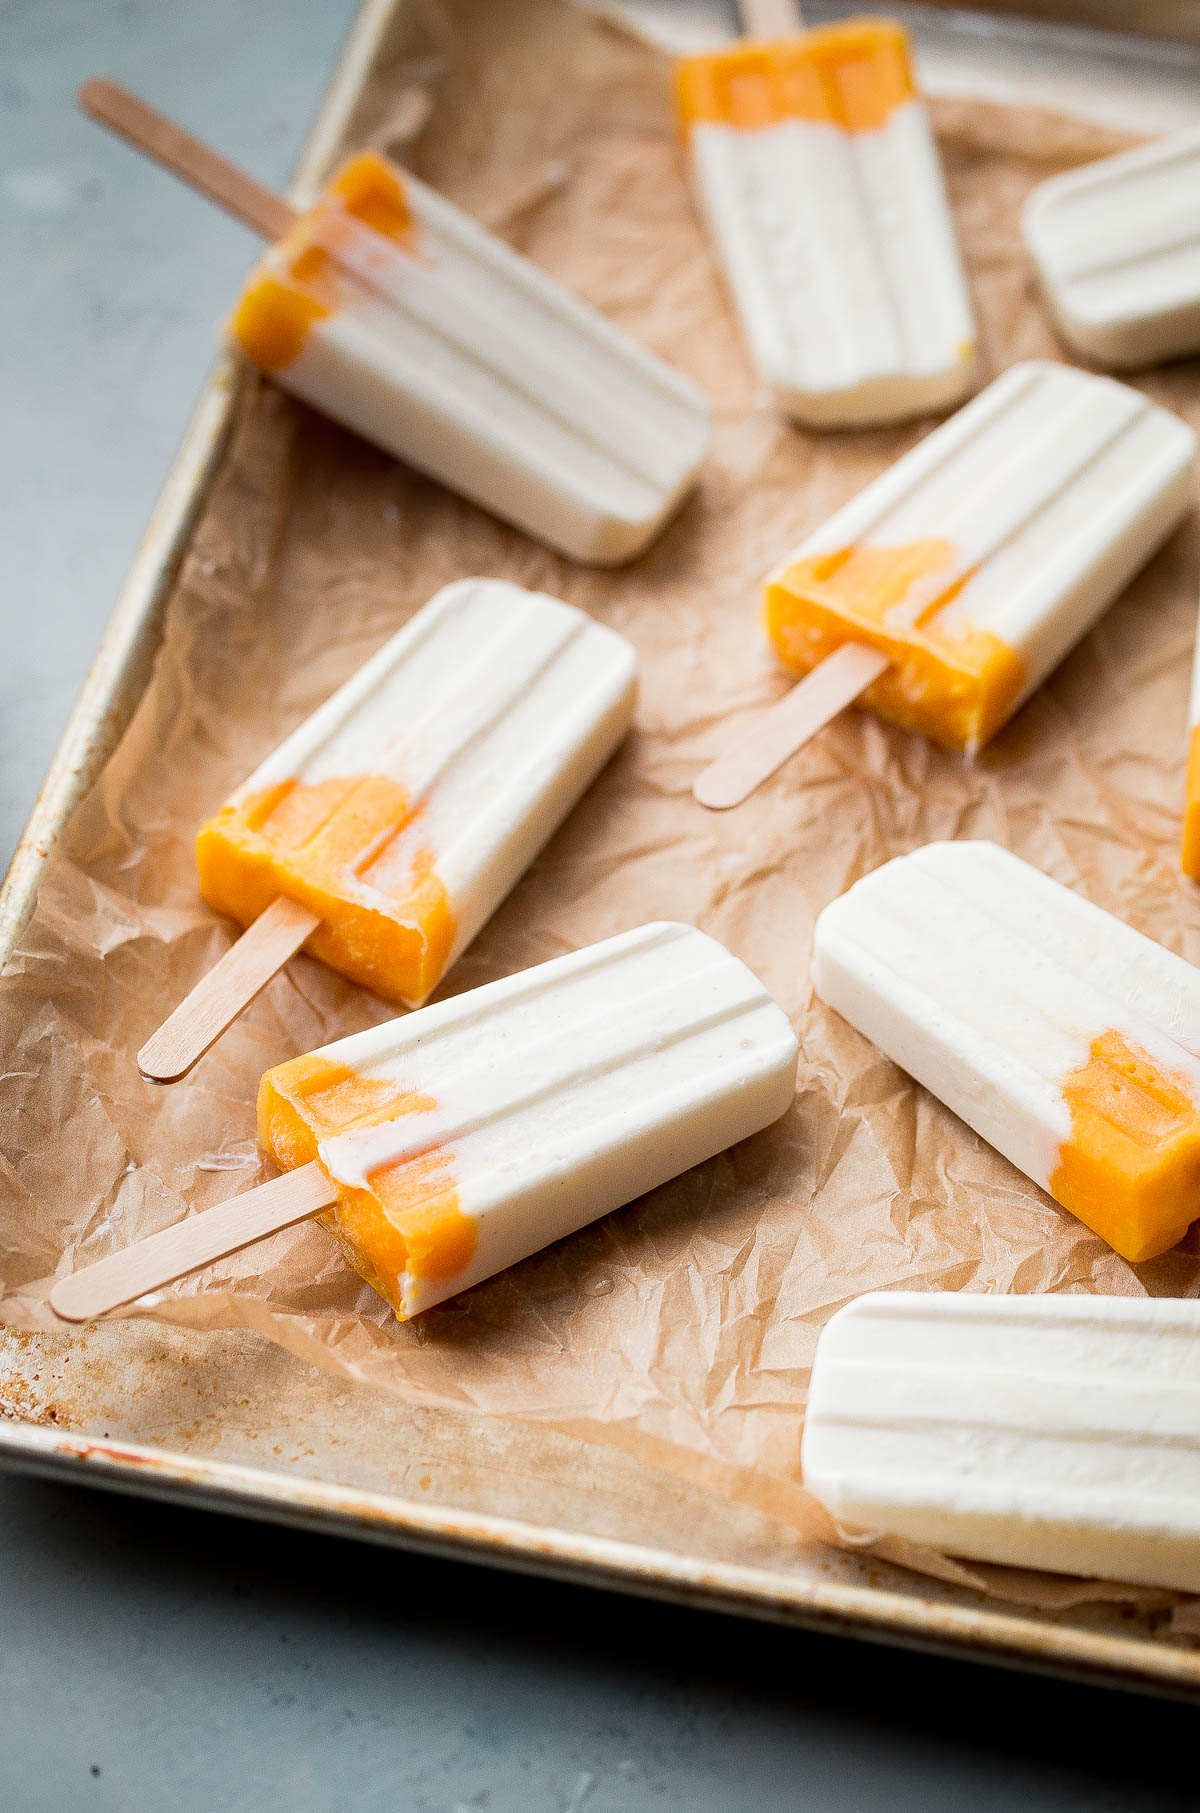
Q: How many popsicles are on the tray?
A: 9